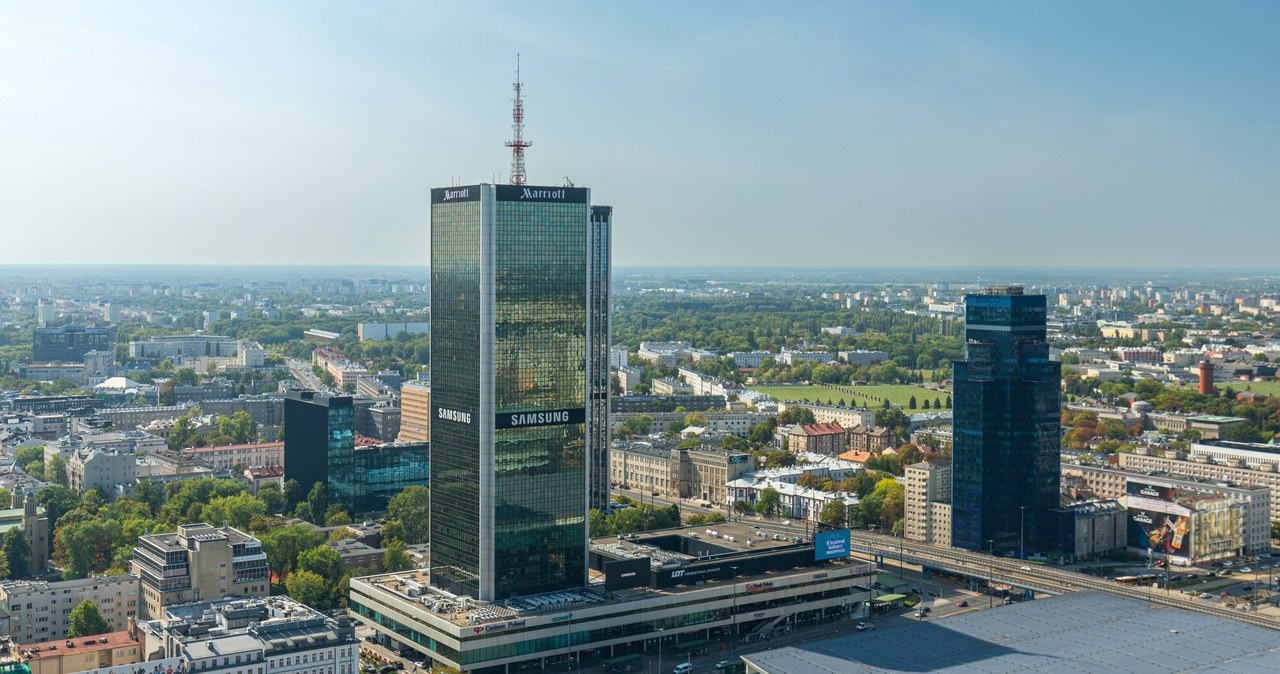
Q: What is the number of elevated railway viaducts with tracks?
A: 1